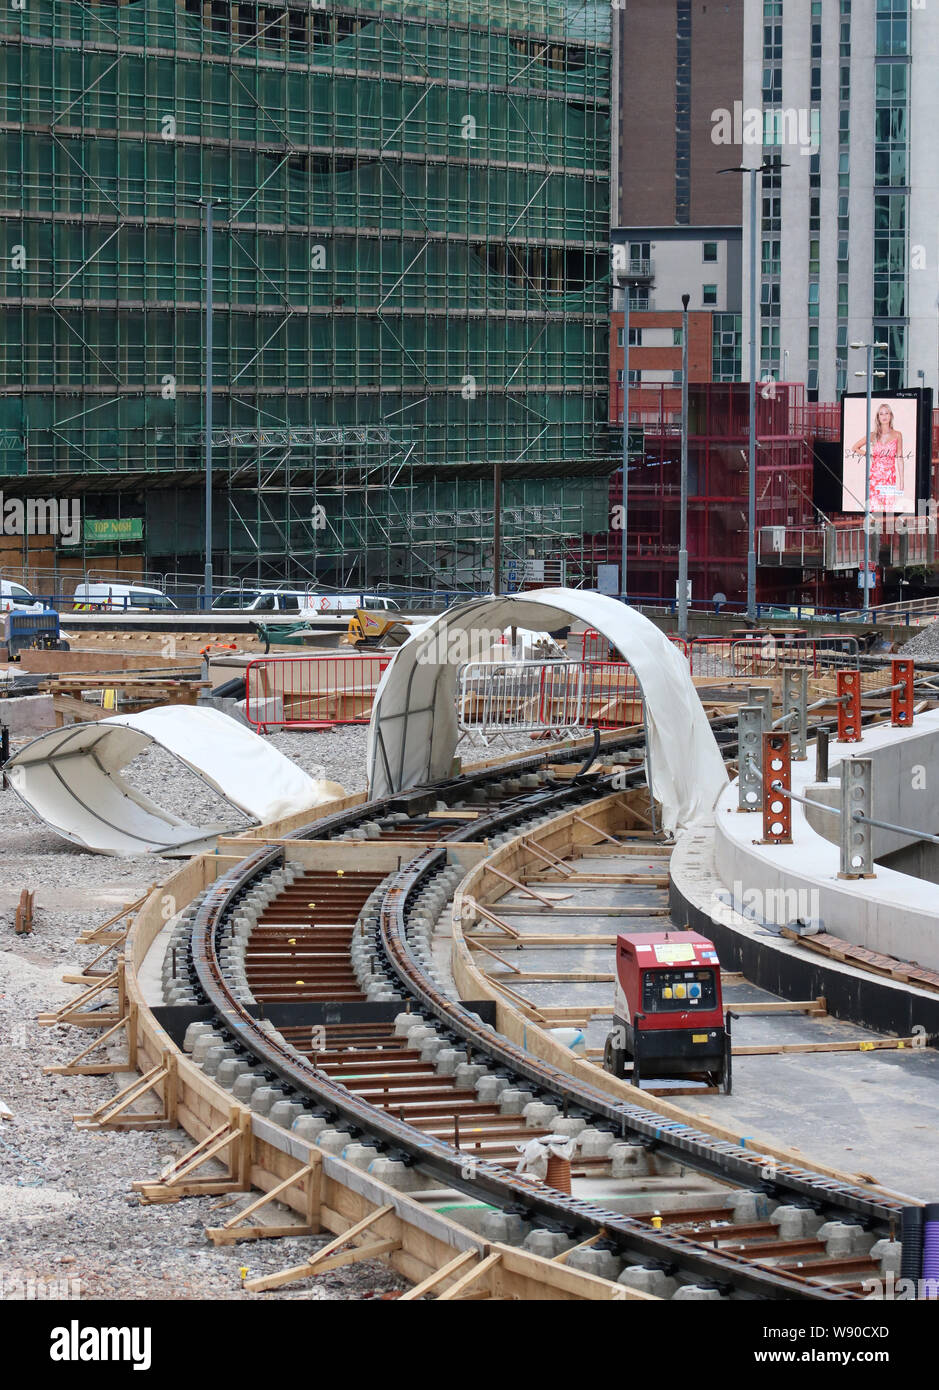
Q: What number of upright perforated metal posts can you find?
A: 7